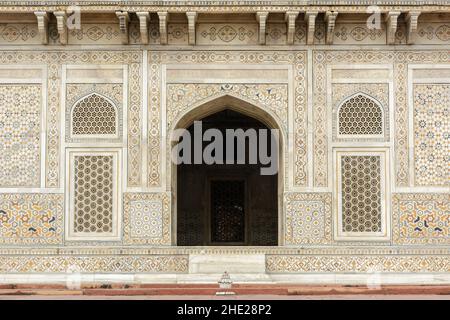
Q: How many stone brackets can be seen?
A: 12